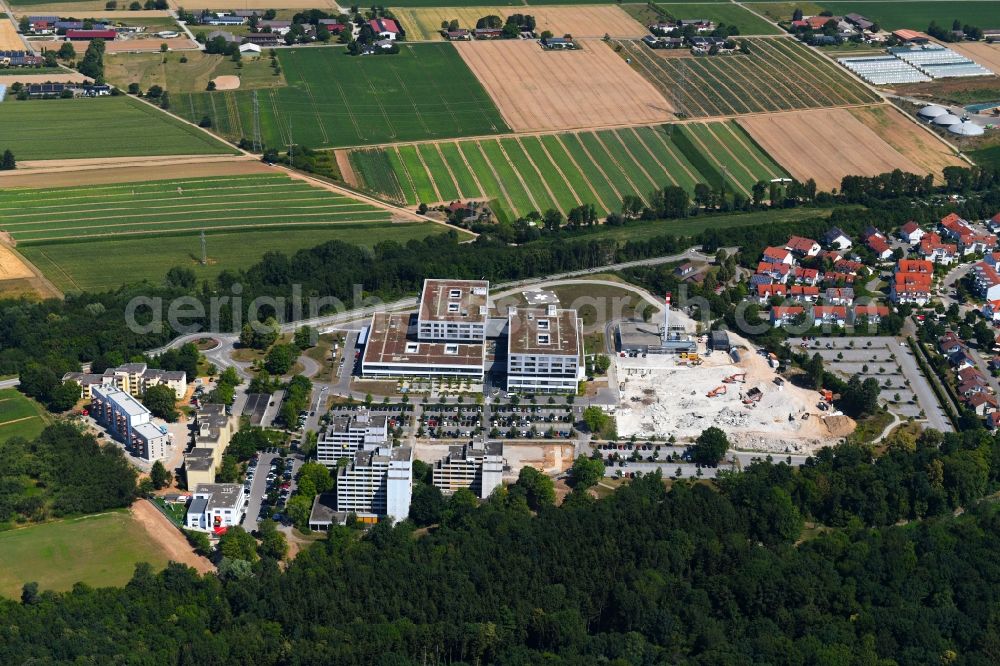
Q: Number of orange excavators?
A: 3